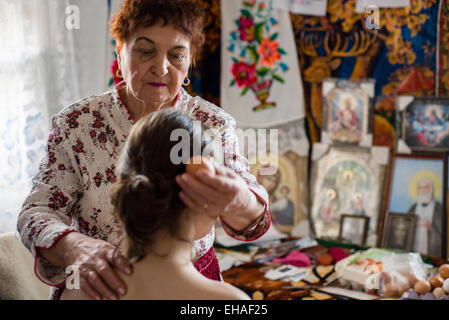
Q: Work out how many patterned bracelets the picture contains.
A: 0